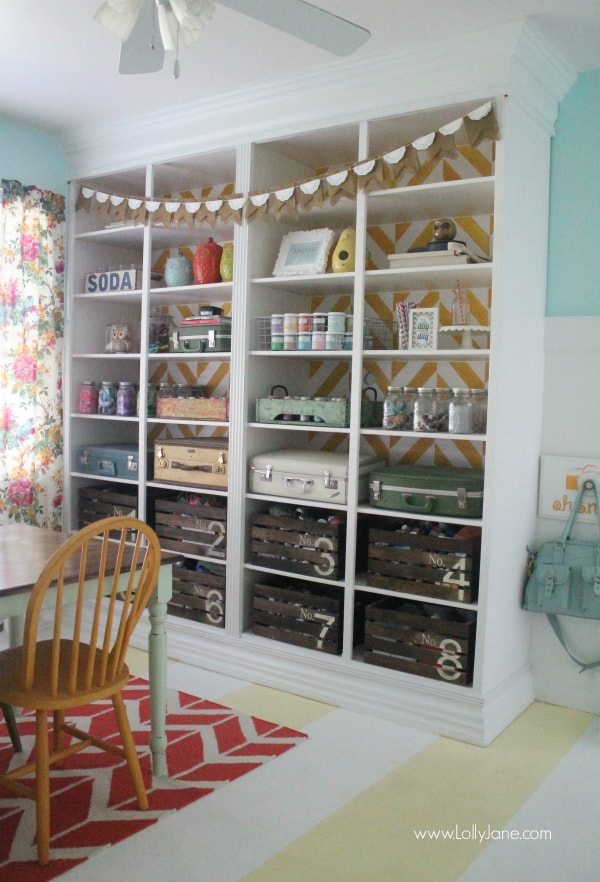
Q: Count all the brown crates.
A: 8